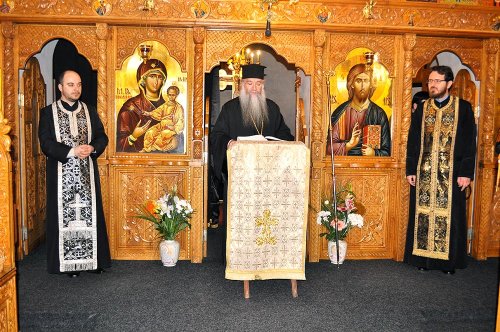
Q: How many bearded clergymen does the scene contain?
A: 3